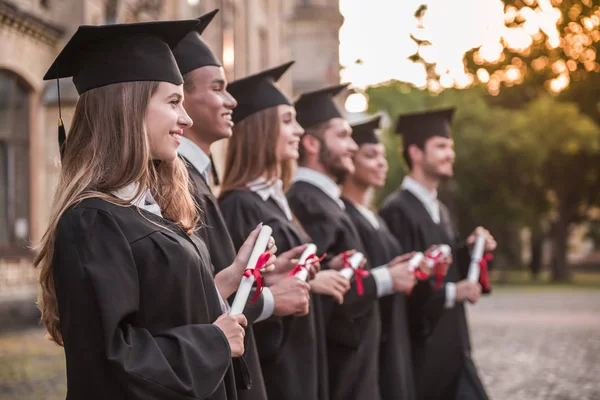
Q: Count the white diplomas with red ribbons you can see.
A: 6